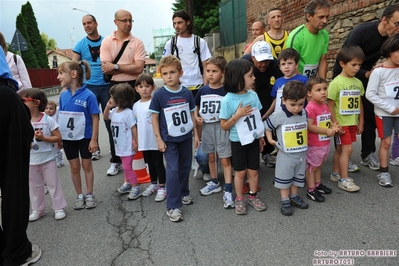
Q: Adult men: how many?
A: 8